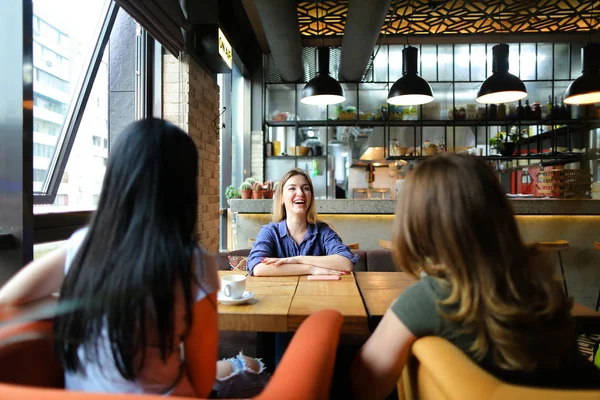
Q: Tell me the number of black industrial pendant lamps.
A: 4